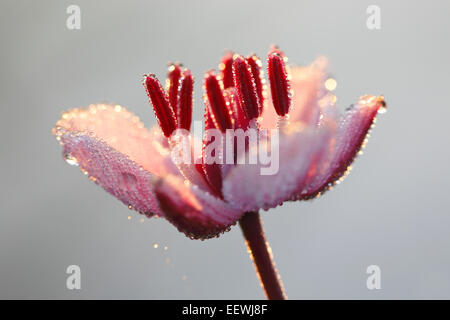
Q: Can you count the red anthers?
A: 8